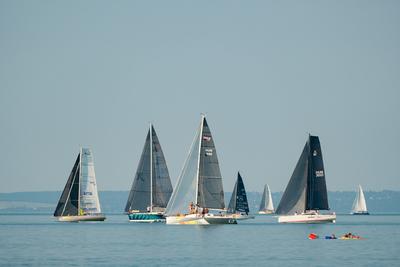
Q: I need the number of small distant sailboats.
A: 2